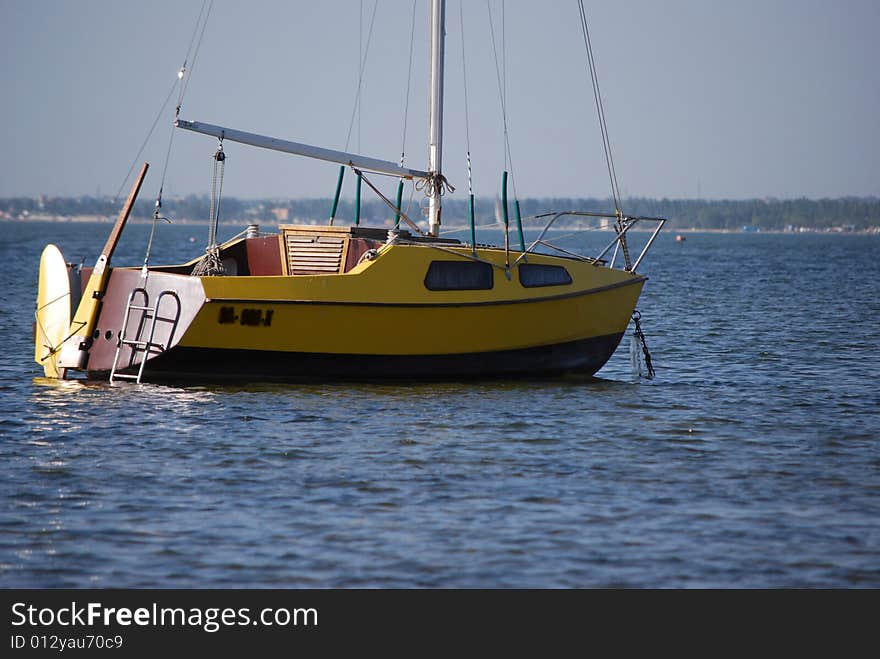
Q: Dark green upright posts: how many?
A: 6